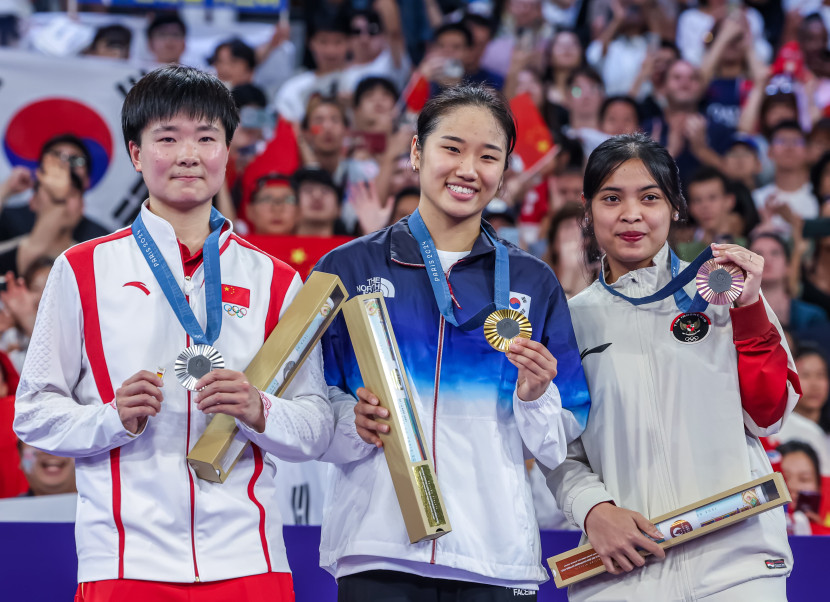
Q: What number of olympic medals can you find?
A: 3